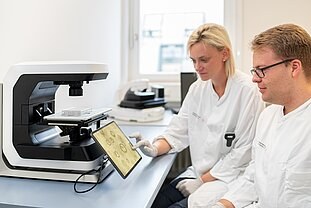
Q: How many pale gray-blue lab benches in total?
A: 1